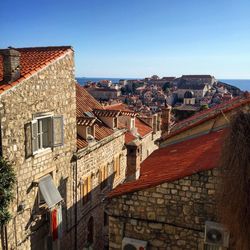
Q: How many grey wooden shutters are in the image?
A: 2